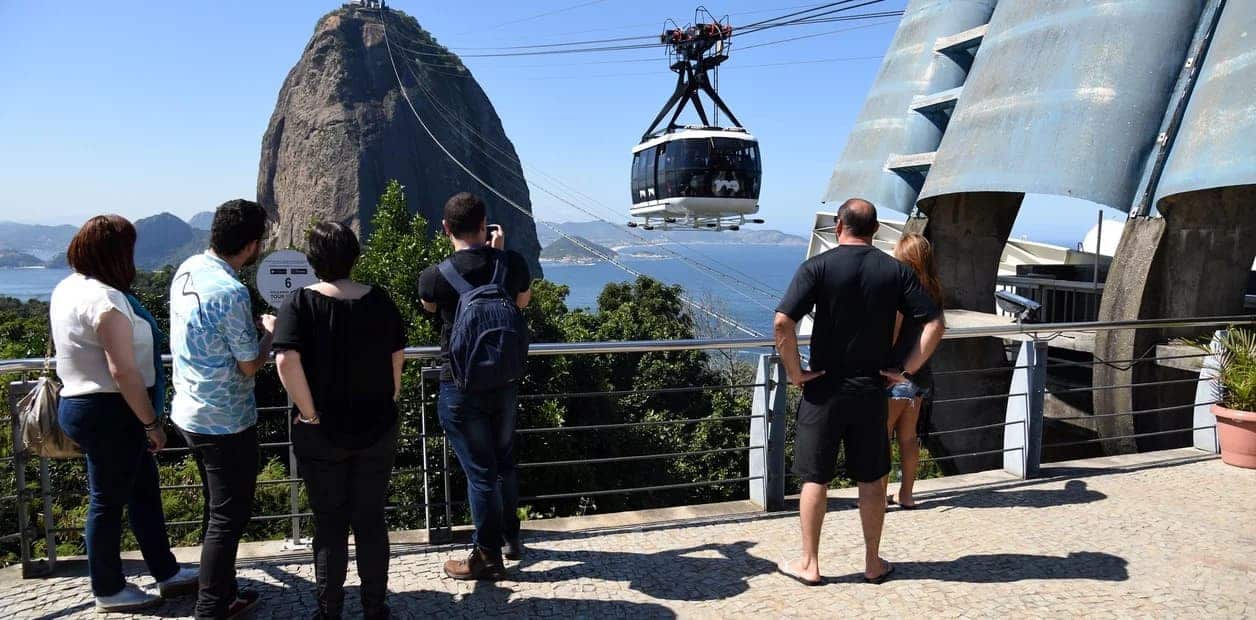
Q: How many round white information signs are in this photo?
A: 1